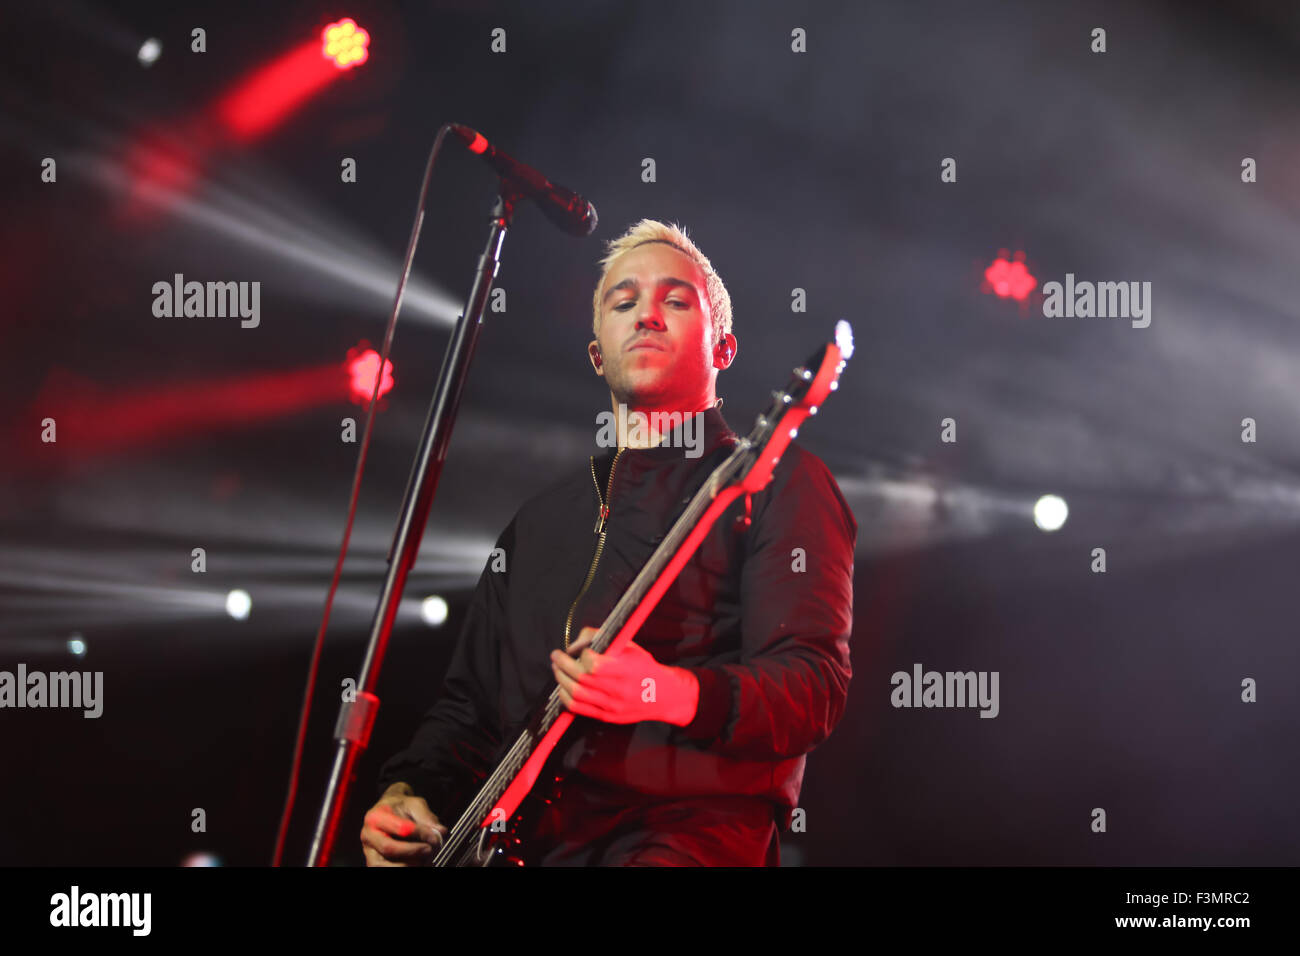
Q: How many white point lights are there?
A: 5